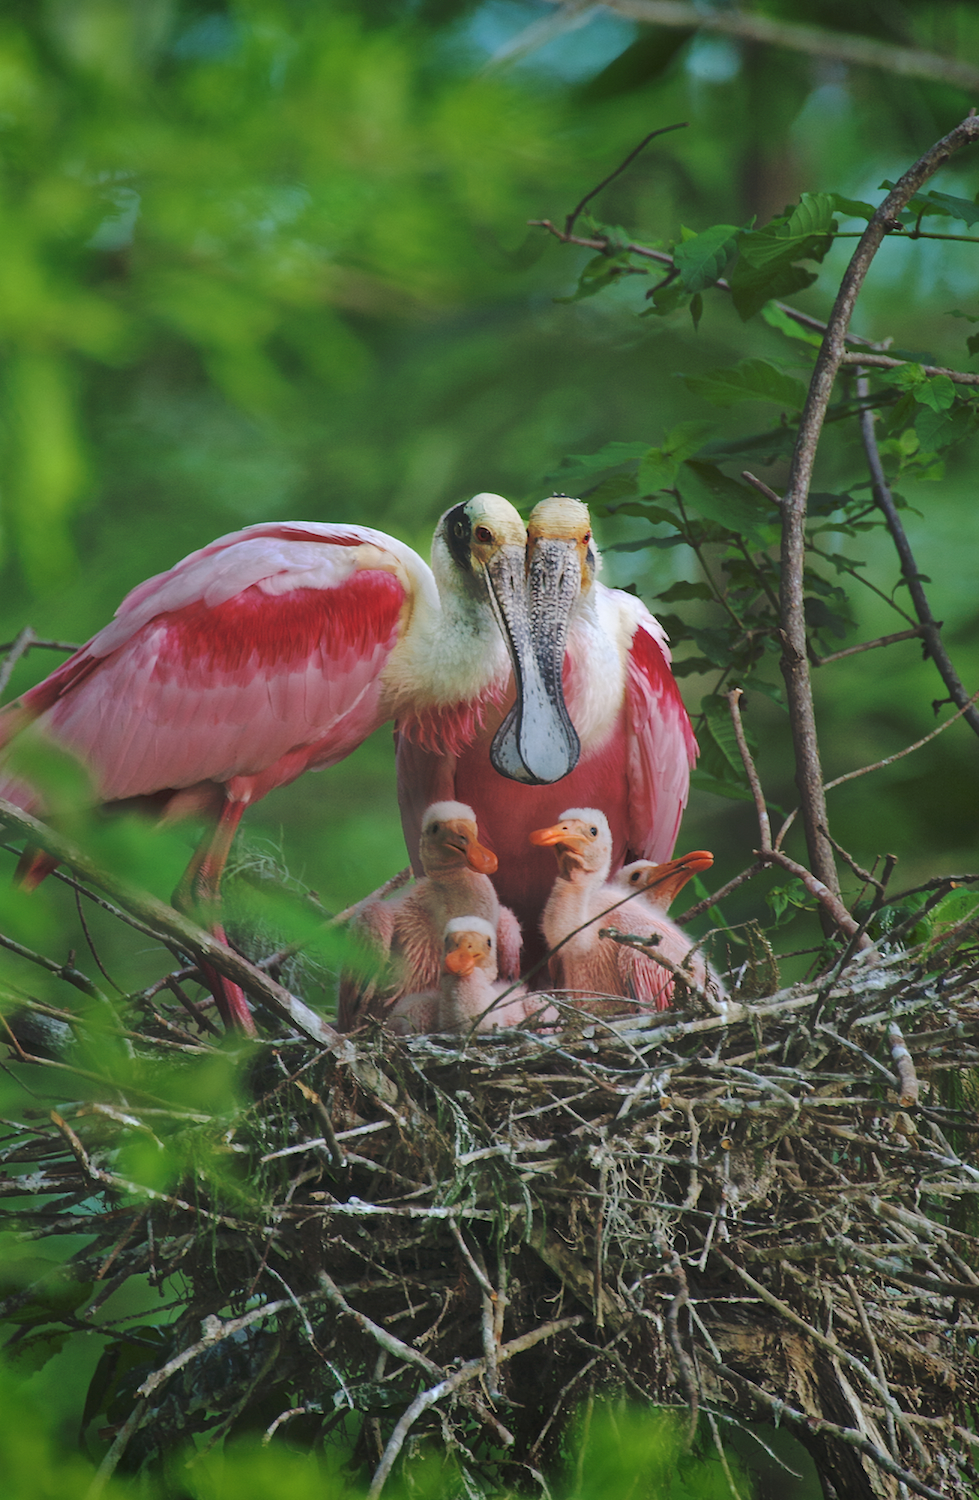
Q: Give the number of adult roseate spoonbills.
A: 2